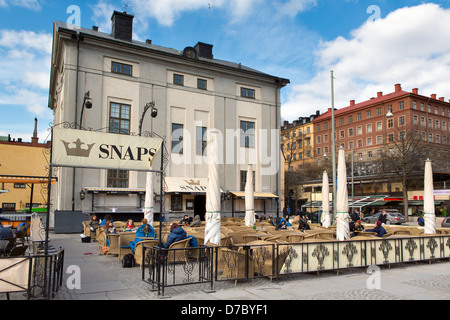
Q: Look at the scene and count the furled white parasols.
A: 6